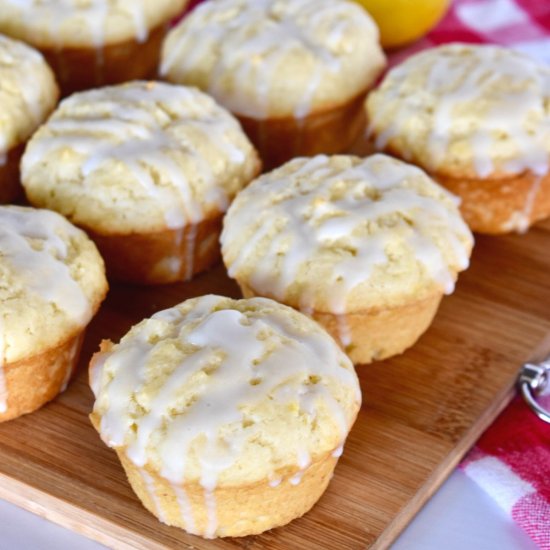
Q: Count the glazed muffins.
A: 8